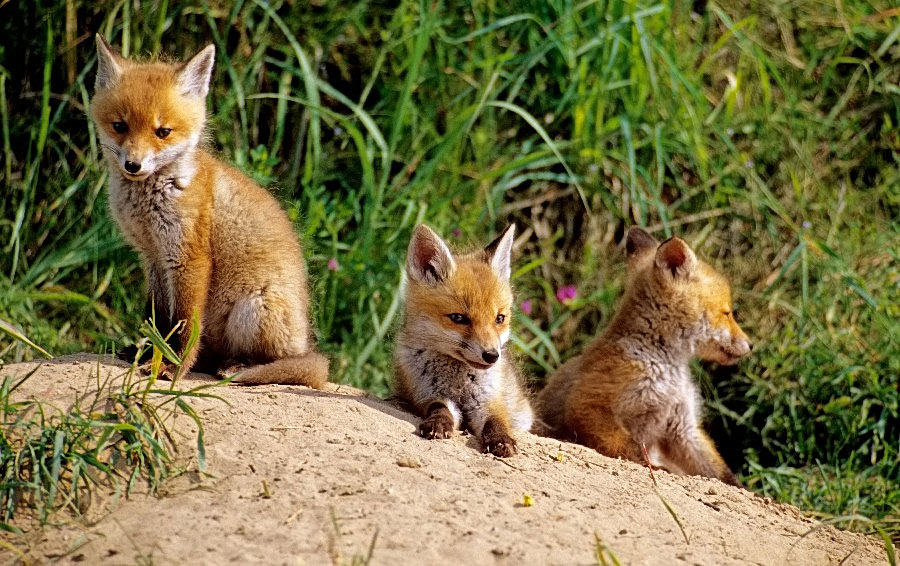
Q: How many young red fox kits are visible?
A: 3